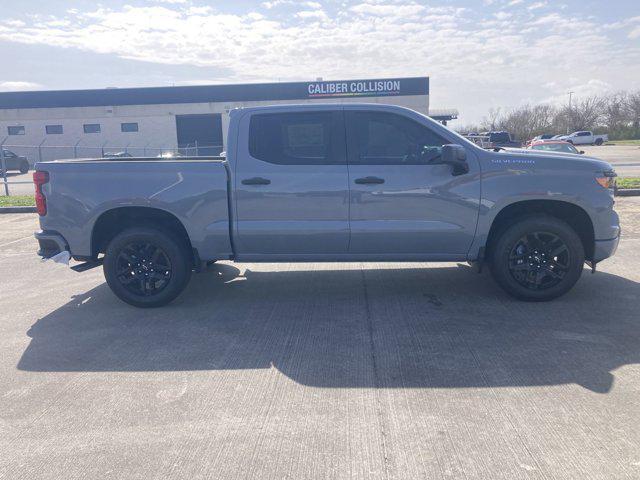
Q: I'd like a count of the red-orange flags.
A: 0